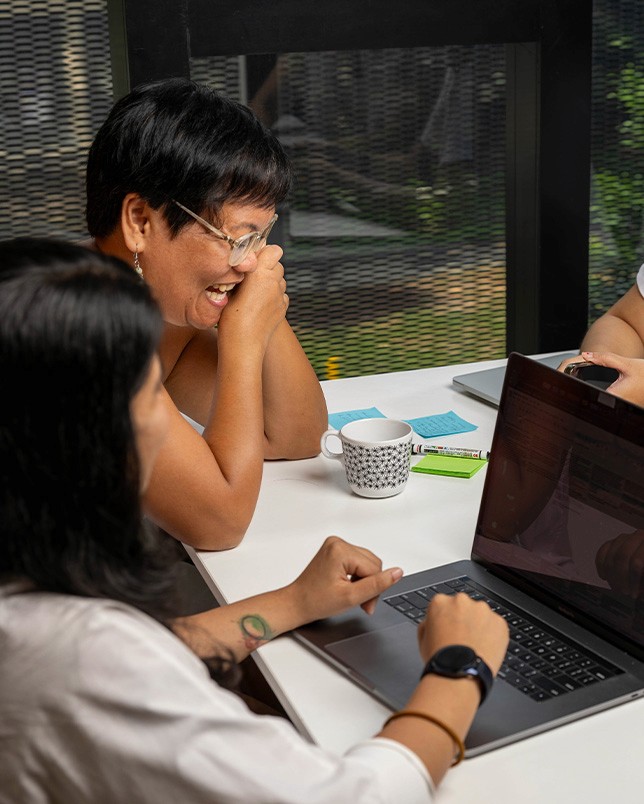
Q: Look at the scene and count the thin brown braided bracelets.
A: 1